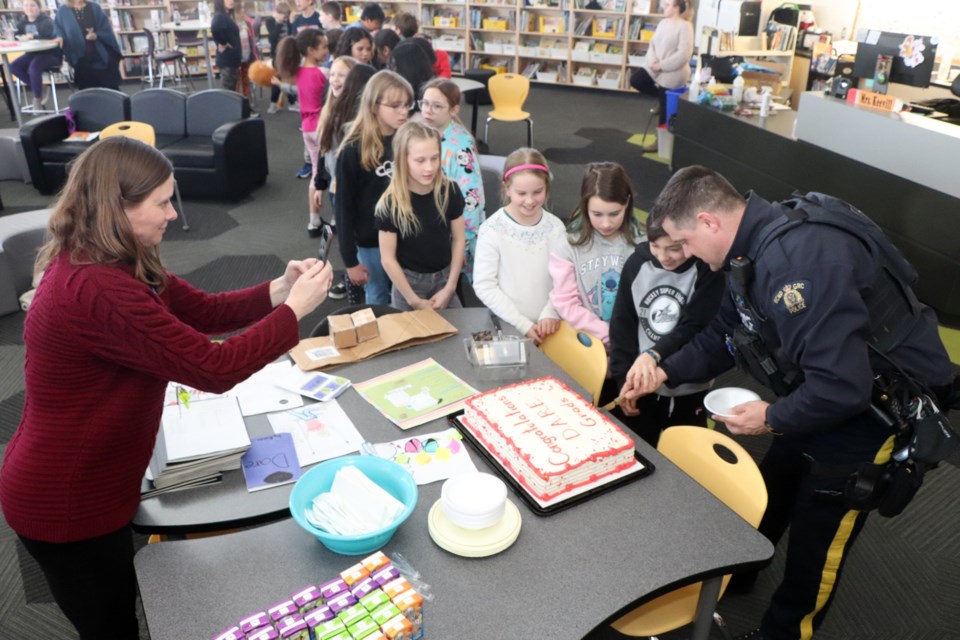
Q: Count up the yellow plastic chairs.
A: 4